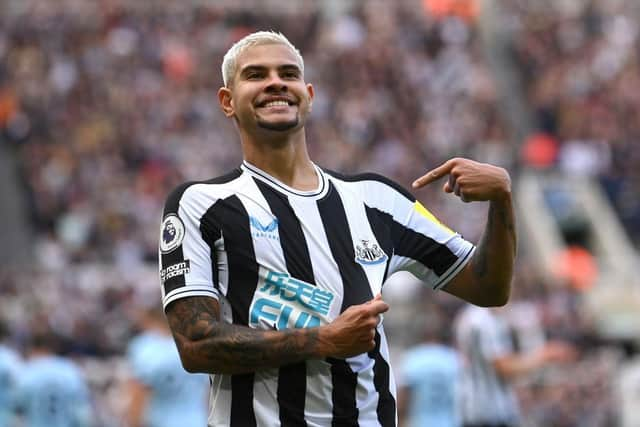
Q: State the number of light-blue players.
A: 4